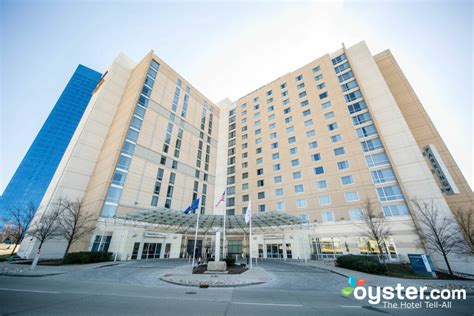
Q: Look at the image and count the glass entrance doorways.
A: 2